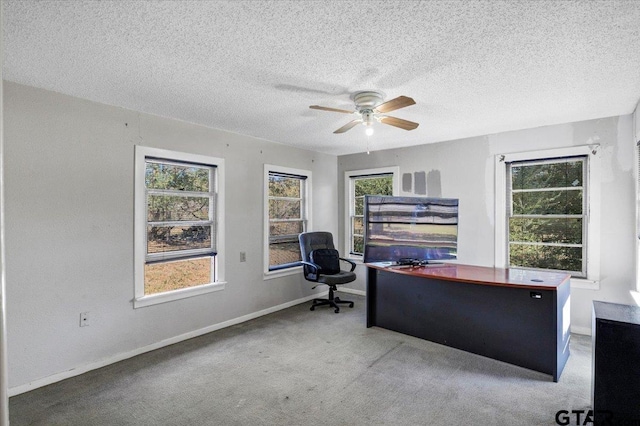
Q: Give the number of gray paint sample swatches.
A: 3